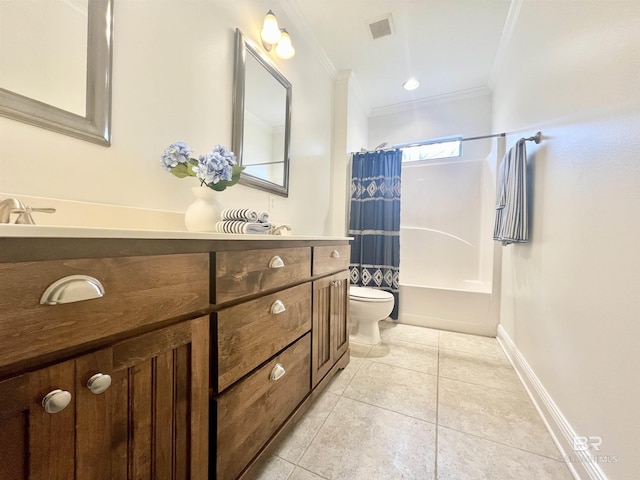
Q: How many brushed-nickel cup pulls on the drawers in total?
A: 5